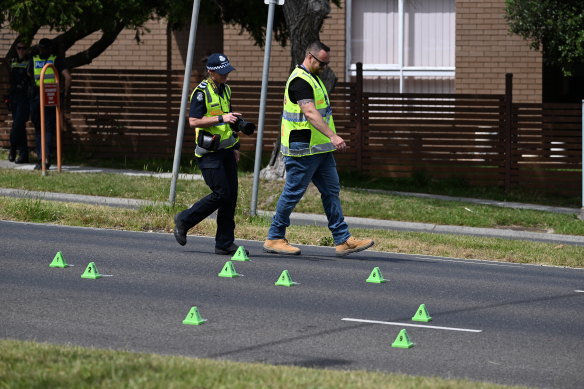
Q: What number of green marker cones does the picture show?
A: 9